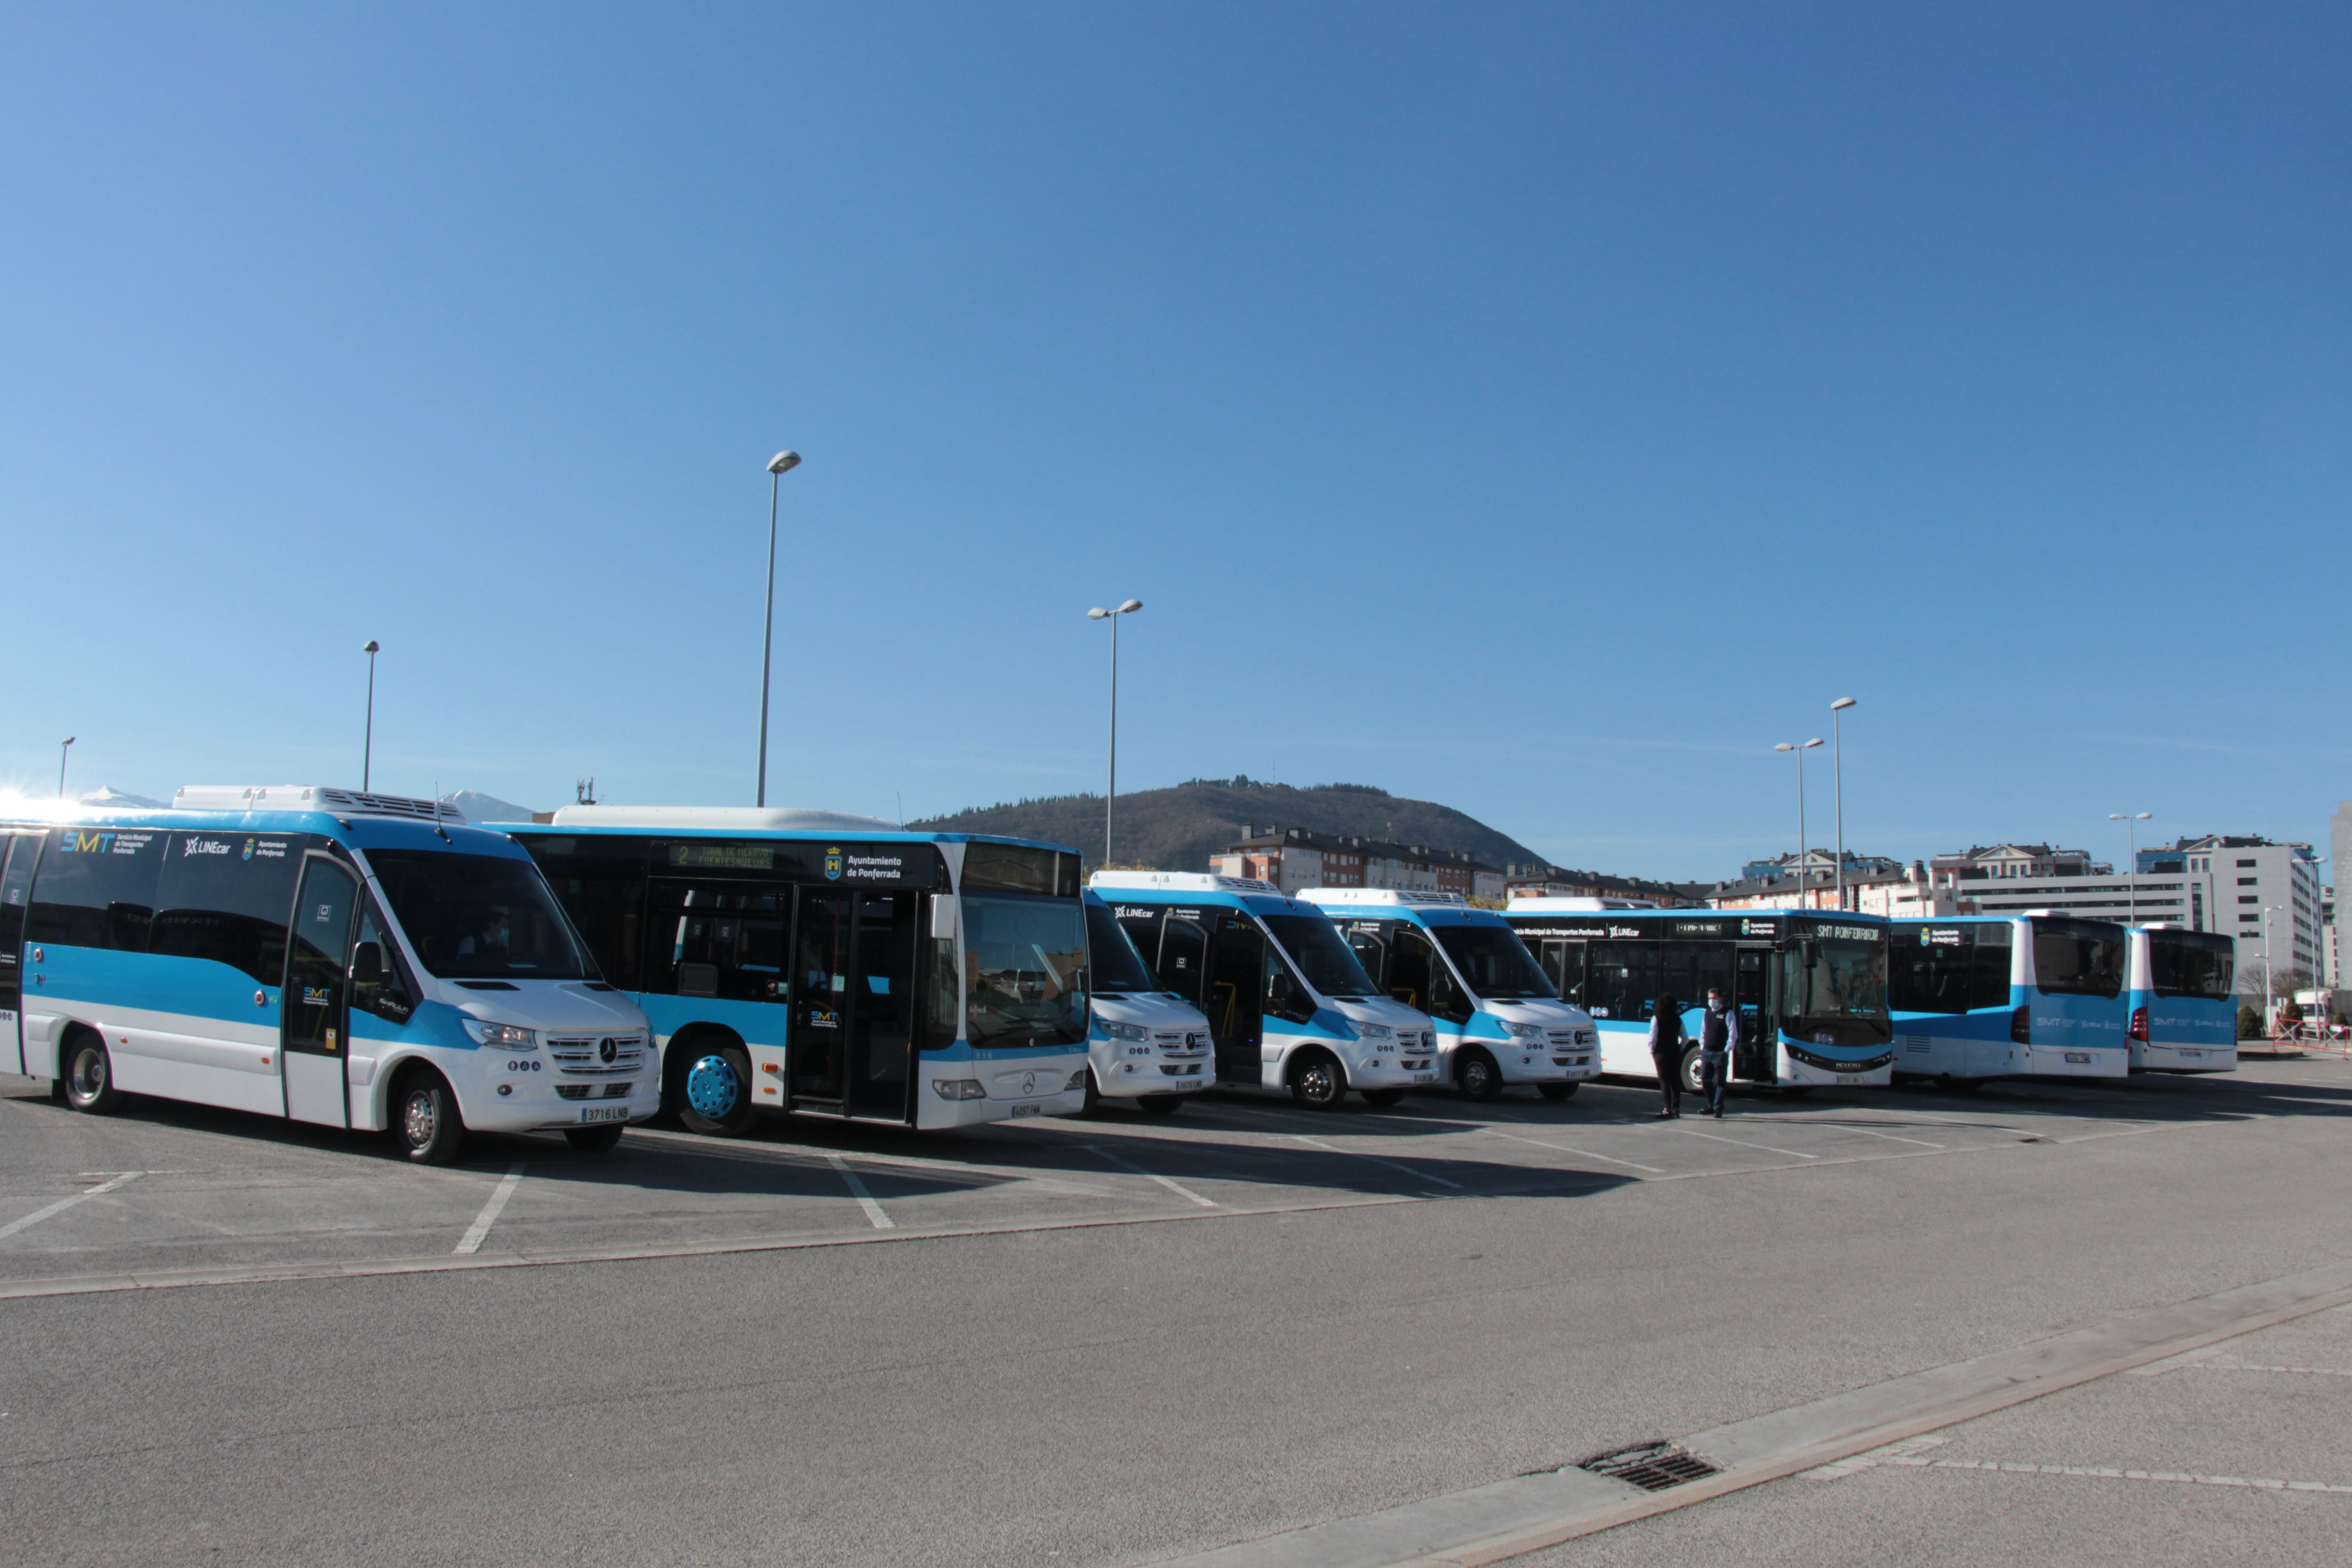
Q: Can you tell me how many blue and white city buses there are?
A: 8